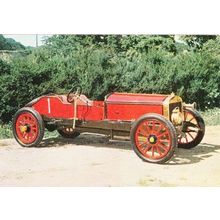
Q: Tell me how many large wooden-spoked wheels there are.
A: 4